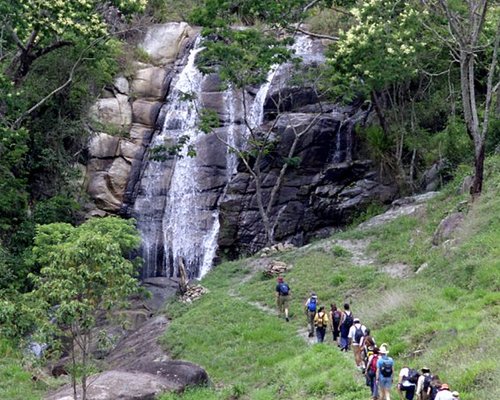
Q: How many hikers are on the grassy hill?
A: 15